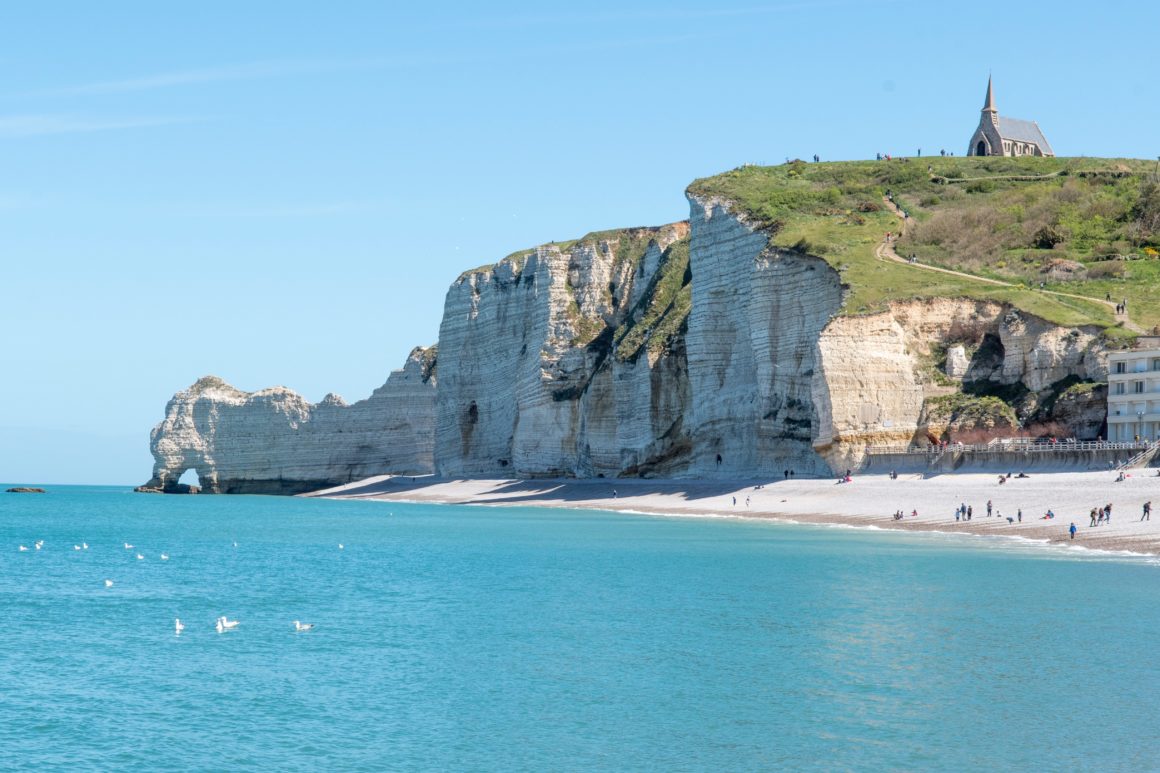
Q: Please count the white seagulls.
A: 15